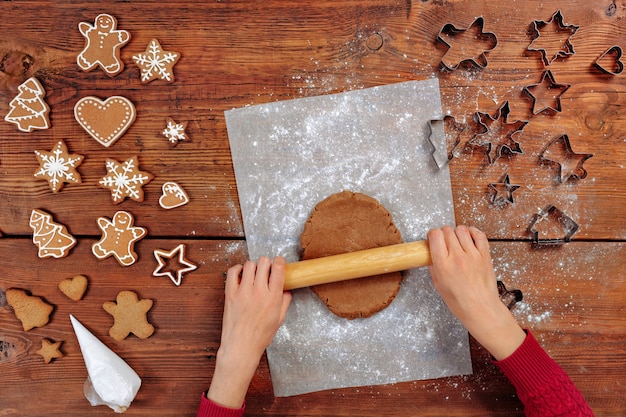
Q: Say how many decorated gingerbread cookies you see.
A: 11